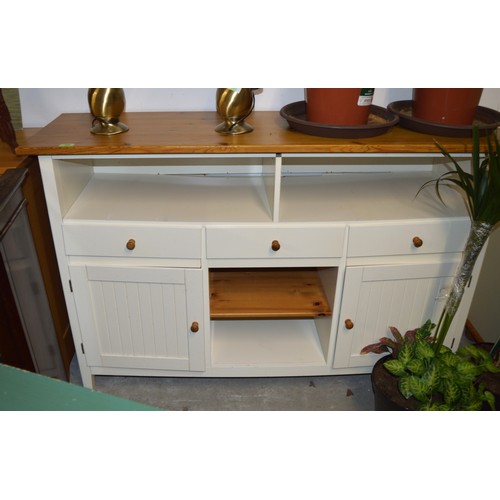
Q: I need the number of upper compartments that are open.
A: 2